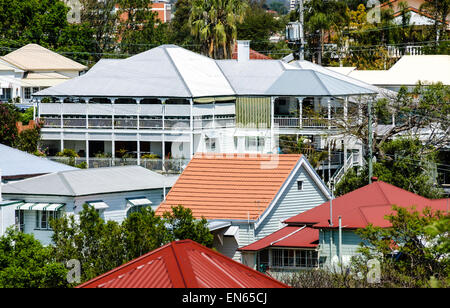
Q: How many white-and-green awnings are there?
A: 1